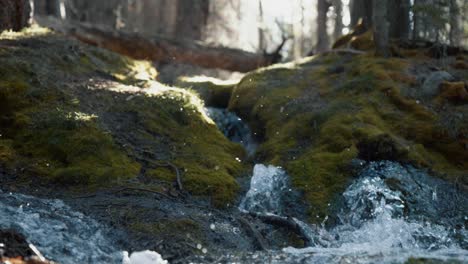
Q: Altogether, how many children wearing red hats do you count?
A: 0